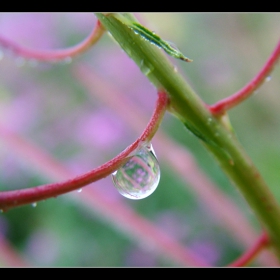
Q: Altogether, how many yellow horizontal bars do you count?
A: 0